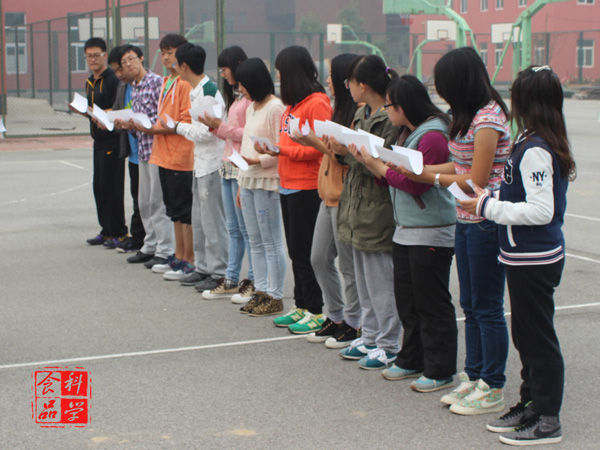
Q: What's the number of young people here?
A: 13